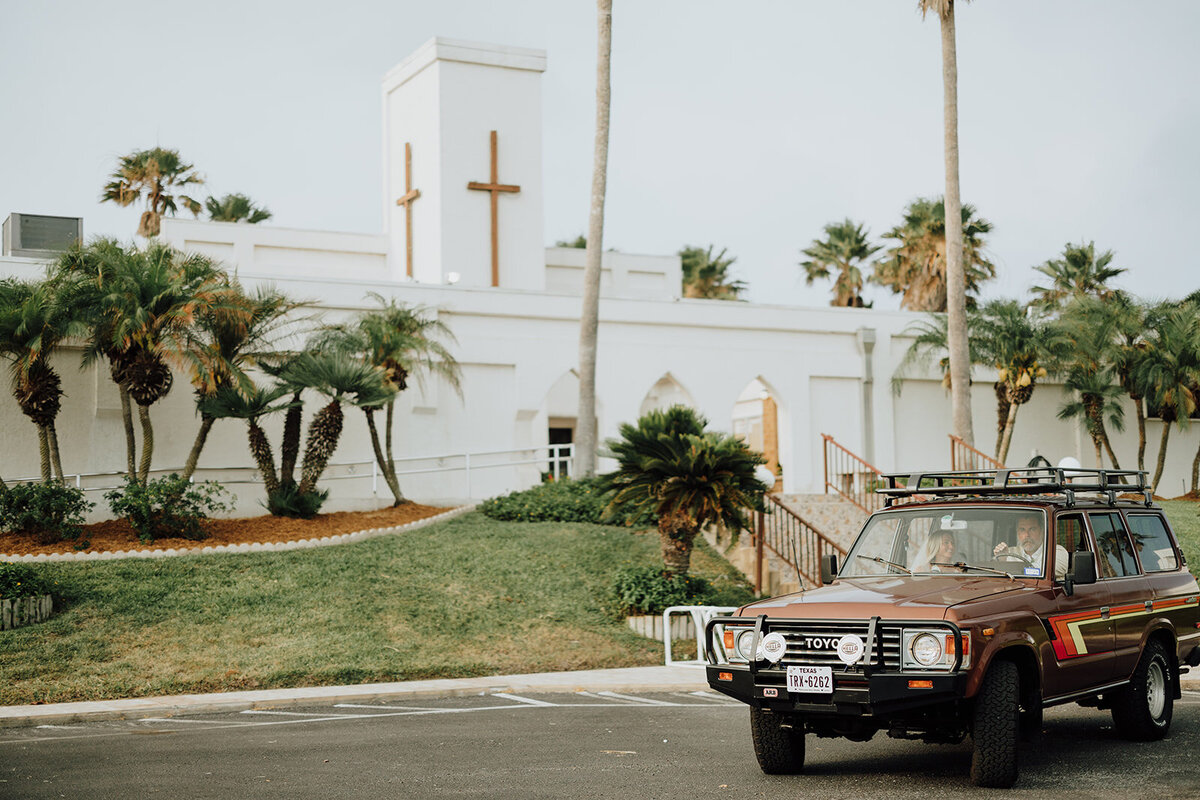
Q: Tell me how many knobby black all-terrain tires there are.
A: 3